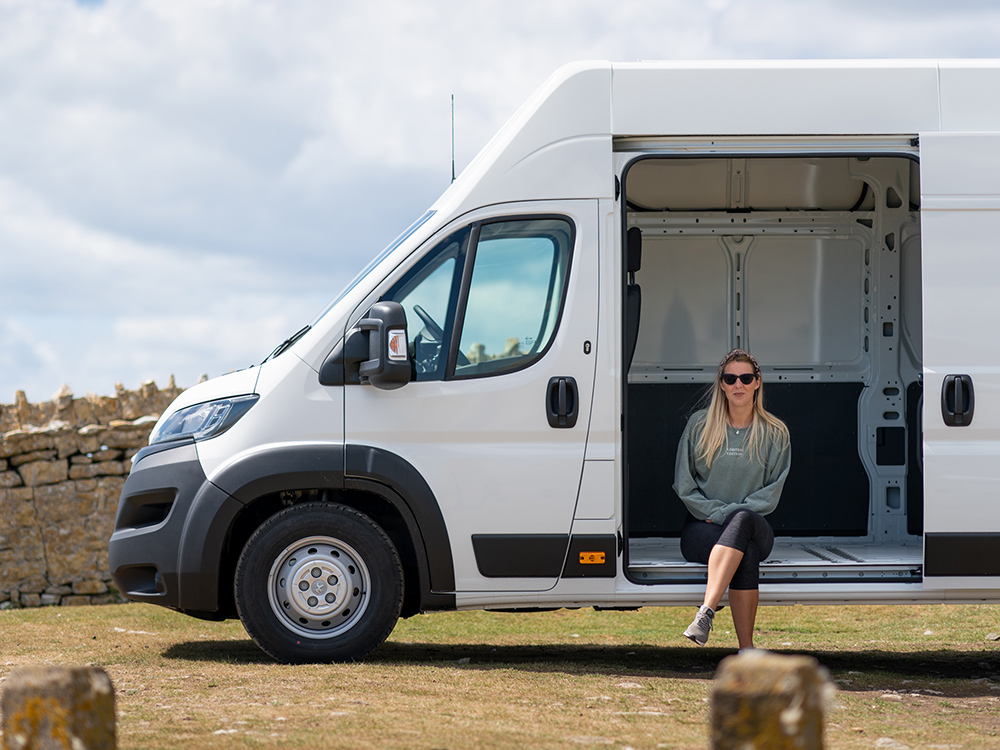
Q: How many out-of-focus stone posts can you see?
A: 2